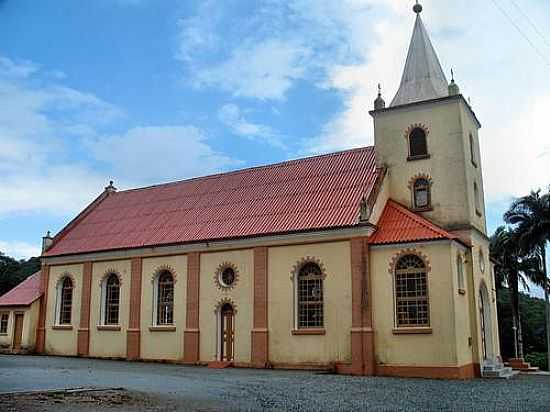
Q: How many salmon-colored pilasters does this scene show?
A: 6